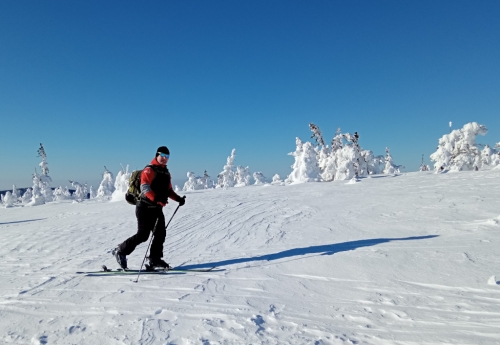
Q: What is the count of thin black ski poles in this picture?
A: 2